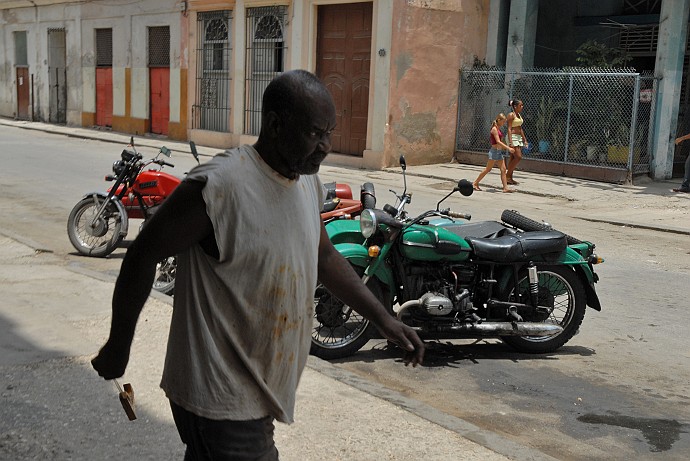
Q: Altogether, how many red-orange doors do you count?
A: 2